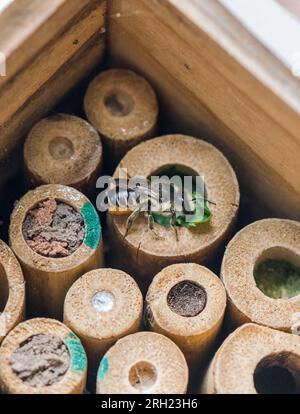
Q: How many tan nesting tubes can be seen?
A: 11